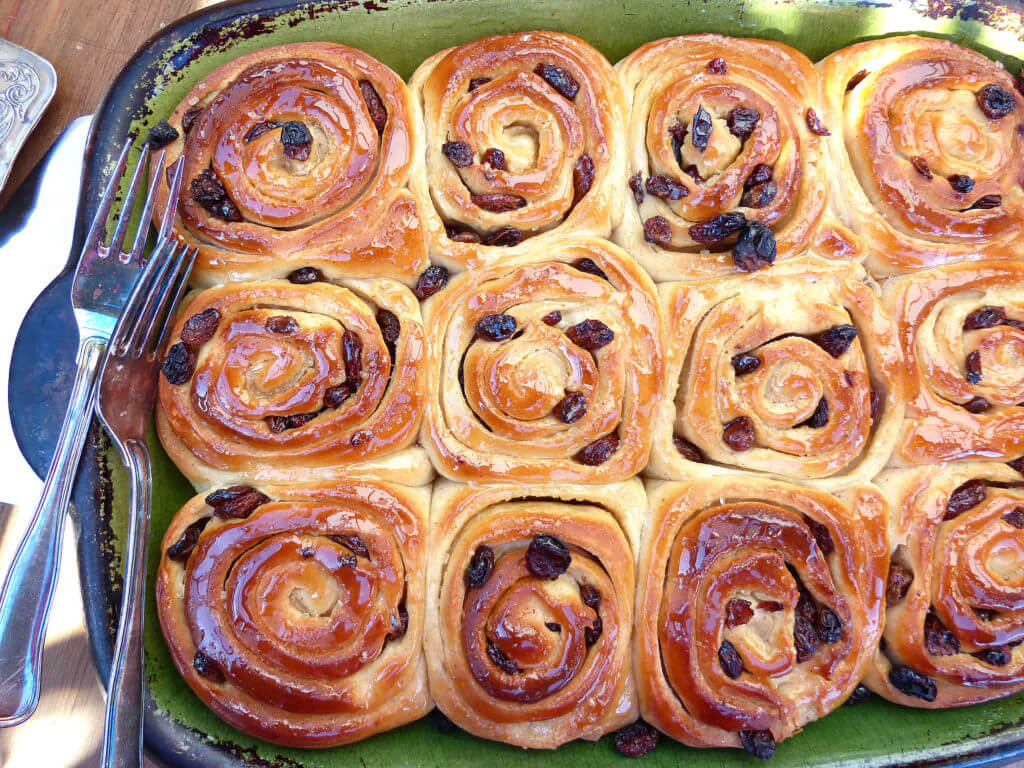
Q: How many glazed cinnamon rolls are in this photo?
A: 12